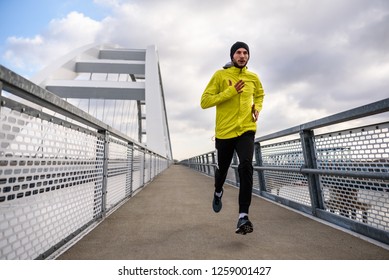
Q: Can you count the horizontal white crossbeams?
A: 3